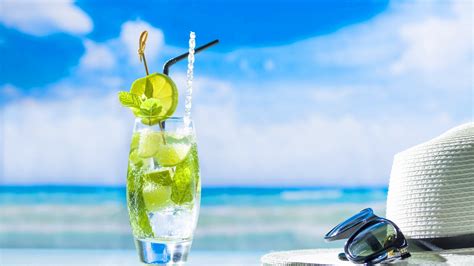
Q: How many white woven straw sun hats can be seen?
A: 1